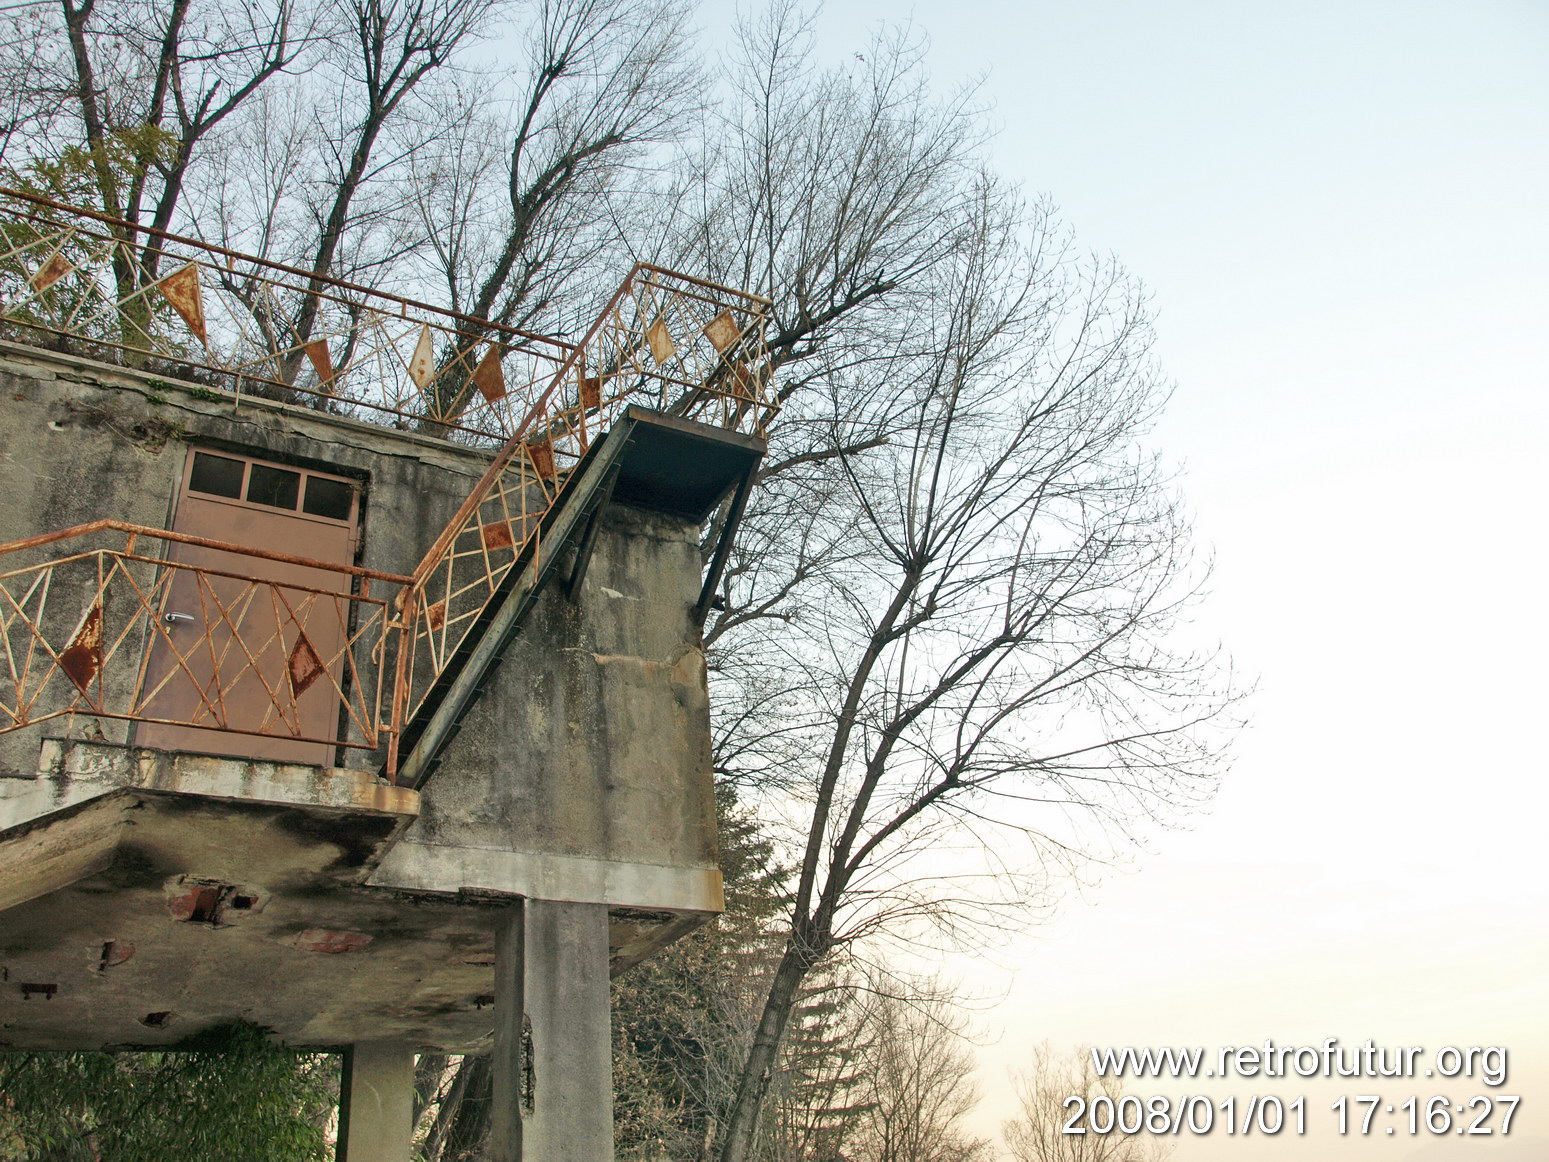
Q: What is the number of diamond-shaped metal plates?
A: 14